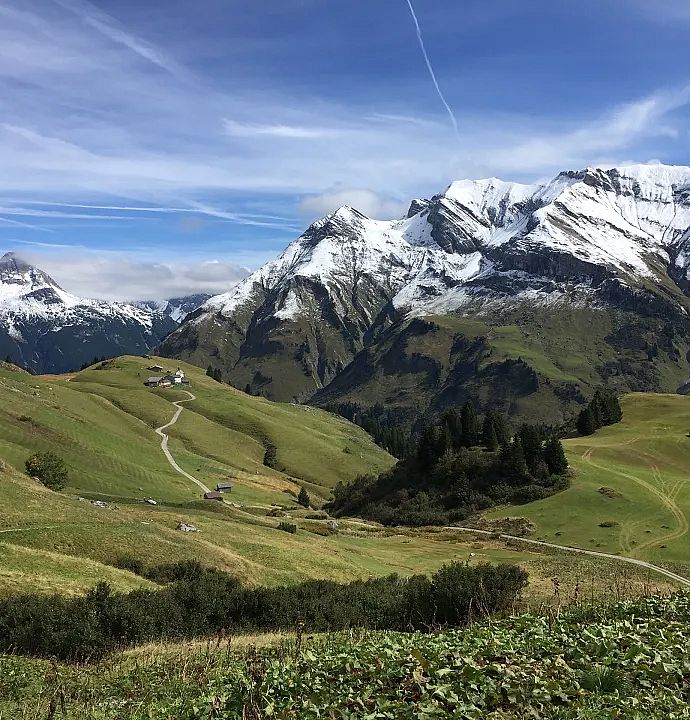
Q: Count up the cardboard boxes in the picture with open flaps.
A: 0